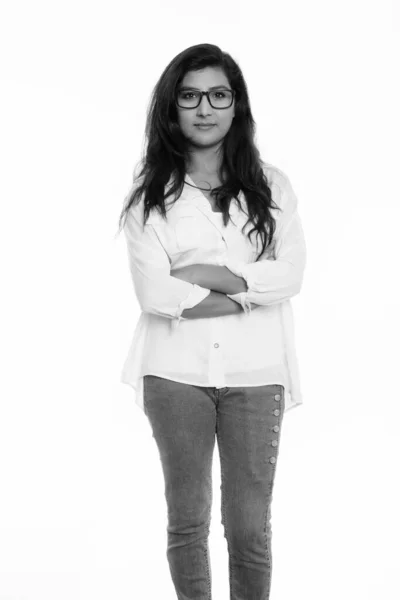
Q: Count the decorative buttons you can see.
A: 5